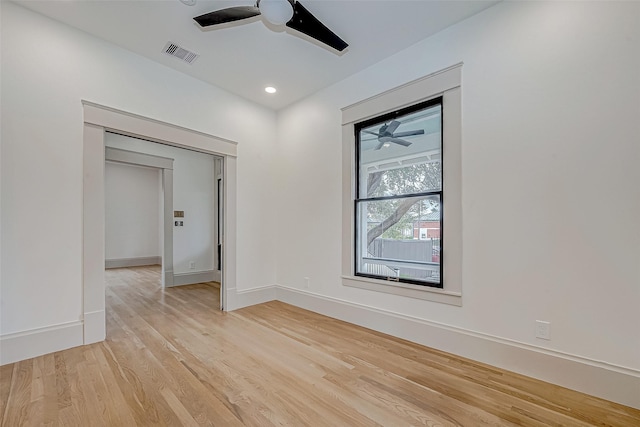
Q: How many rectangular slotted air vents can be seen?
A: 1